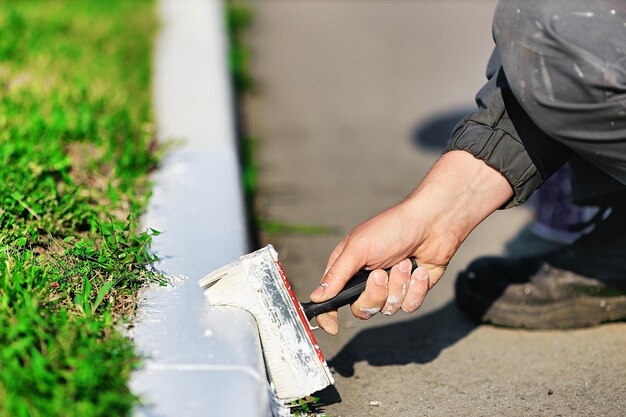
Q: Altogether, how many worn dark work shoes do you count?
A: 1